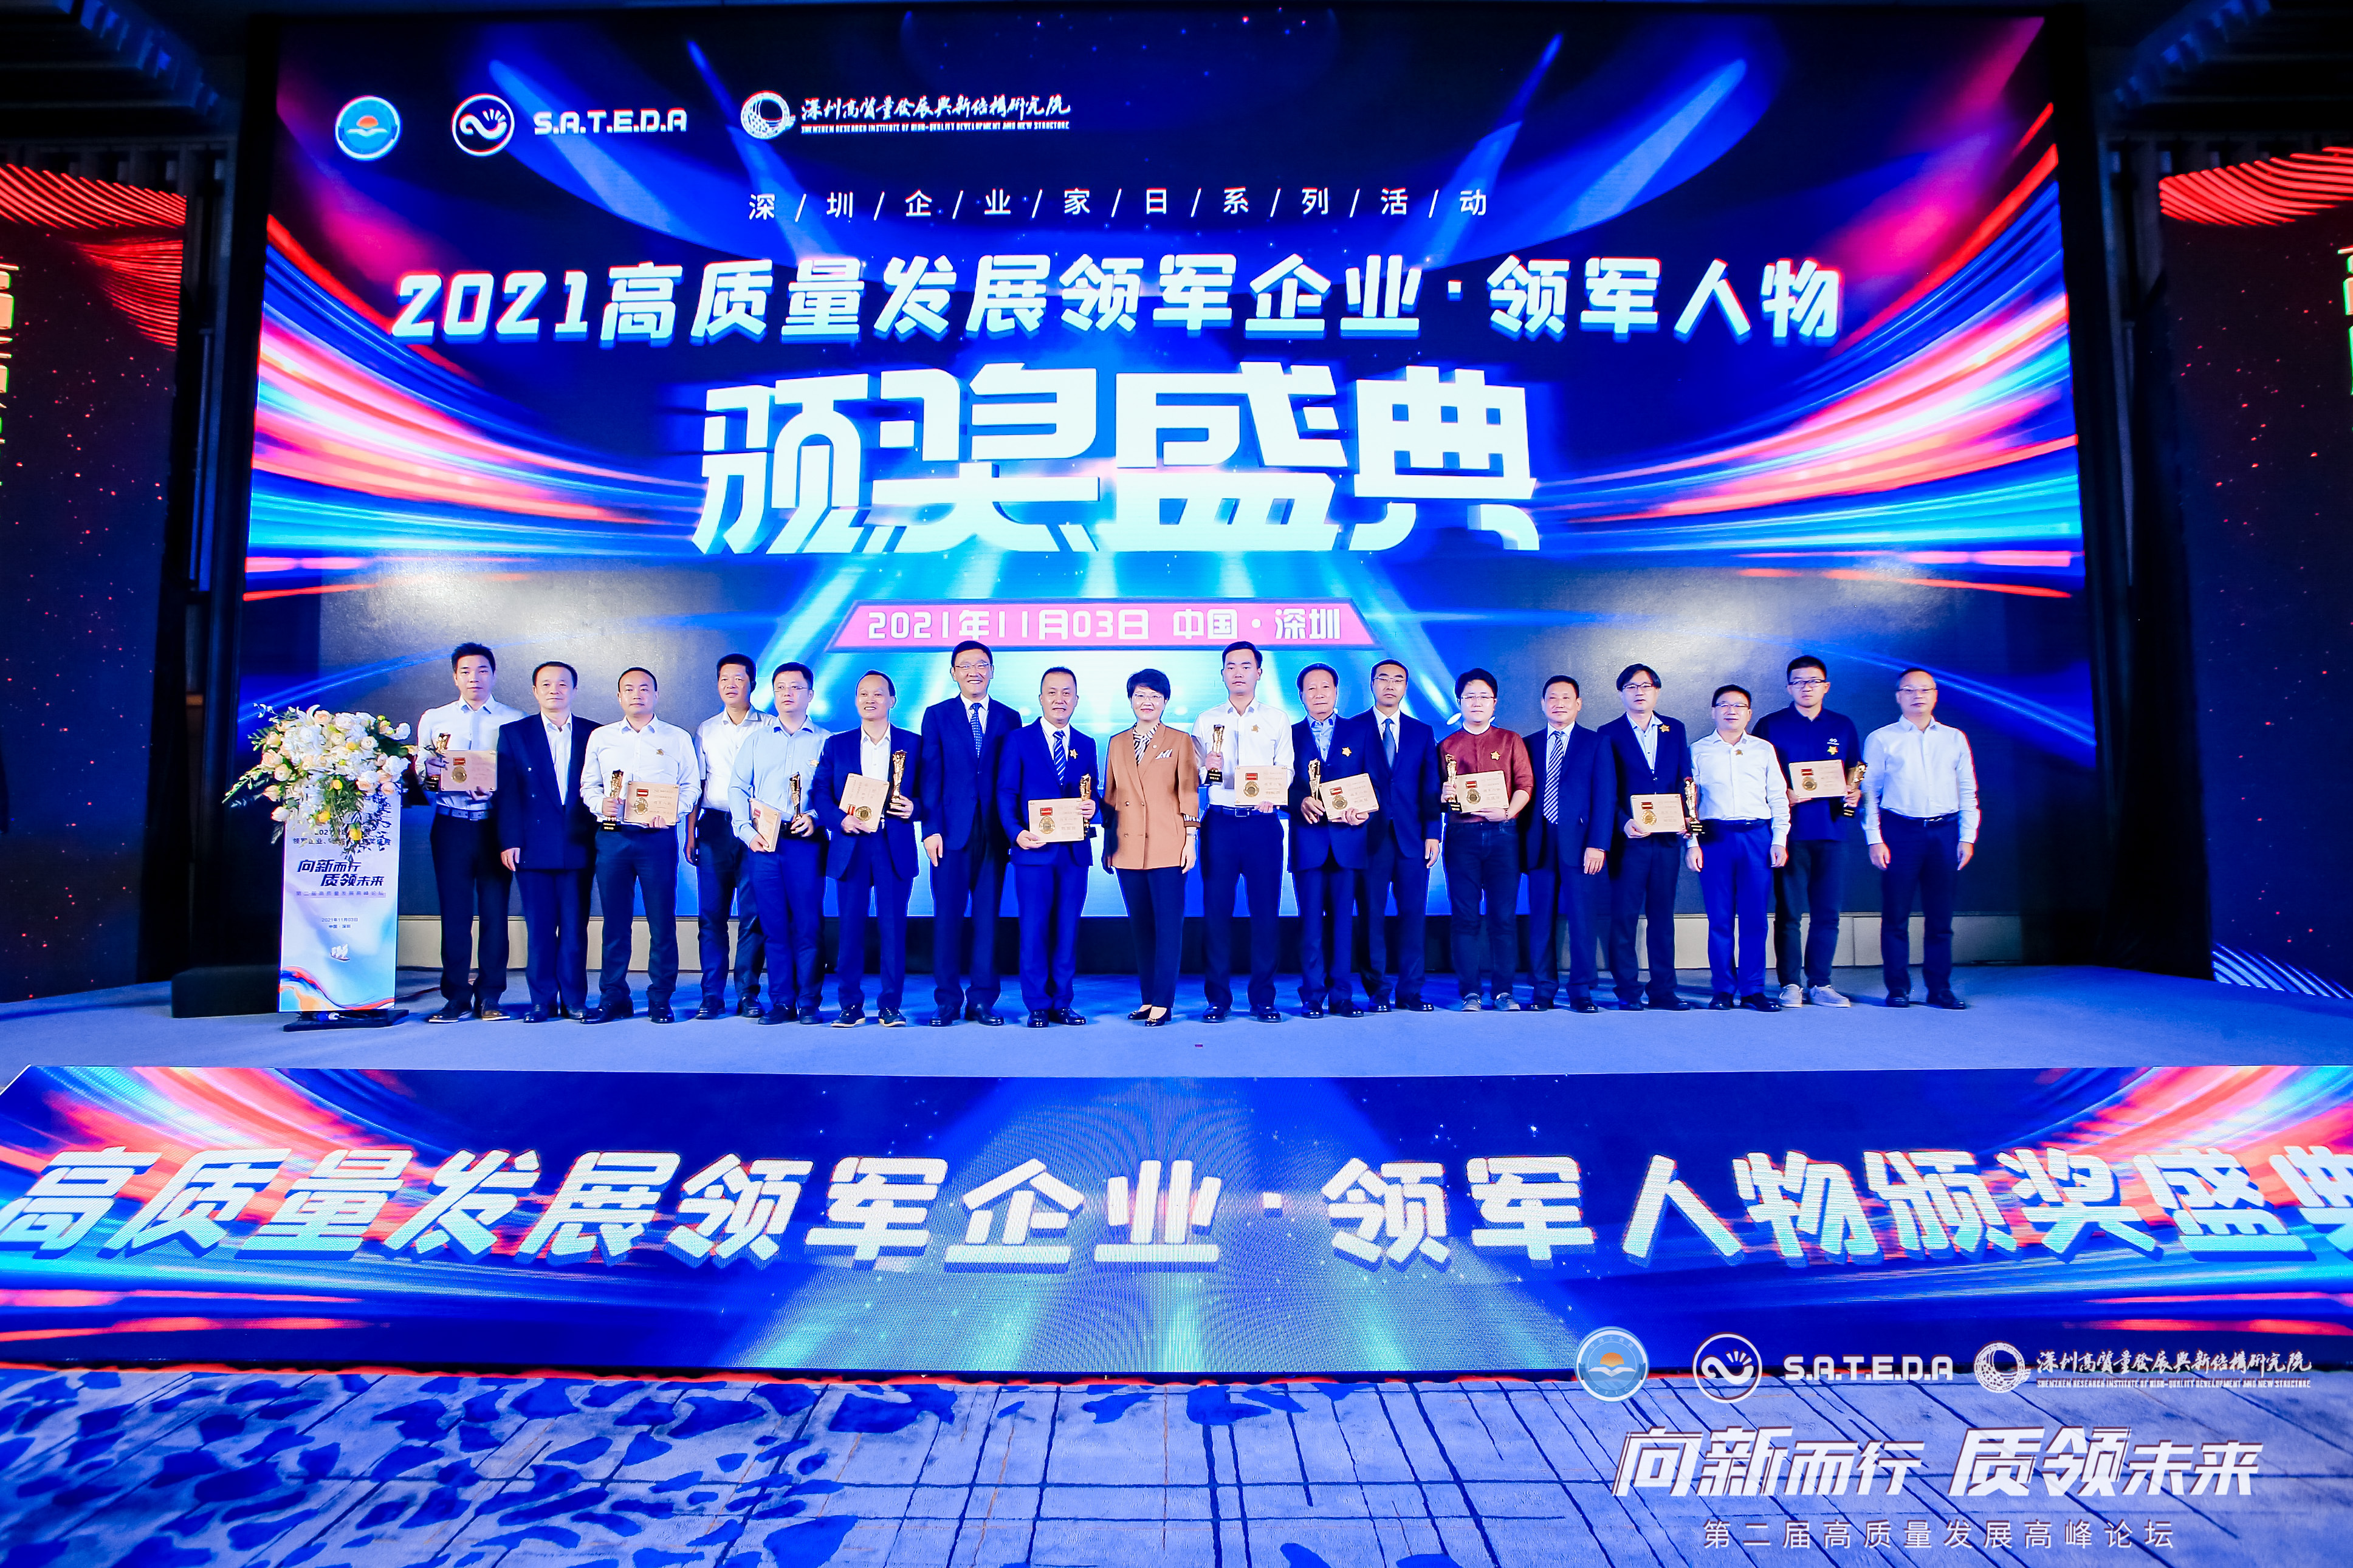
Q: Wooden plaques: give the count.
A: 10